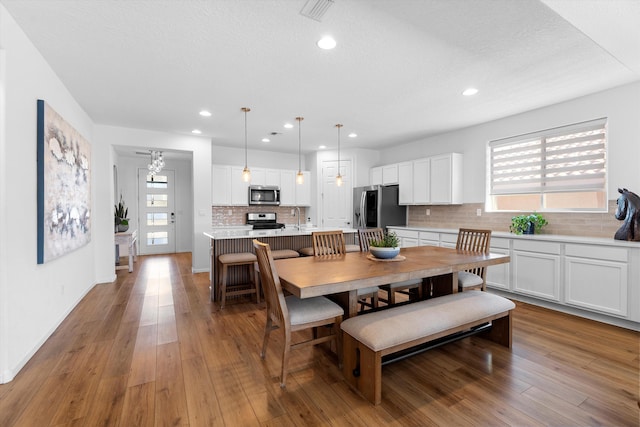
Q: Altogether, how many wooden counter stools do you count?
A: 4